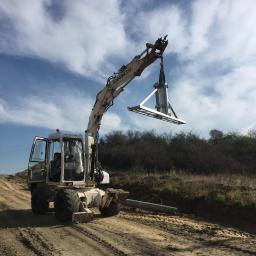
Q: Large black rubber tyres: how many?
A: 3